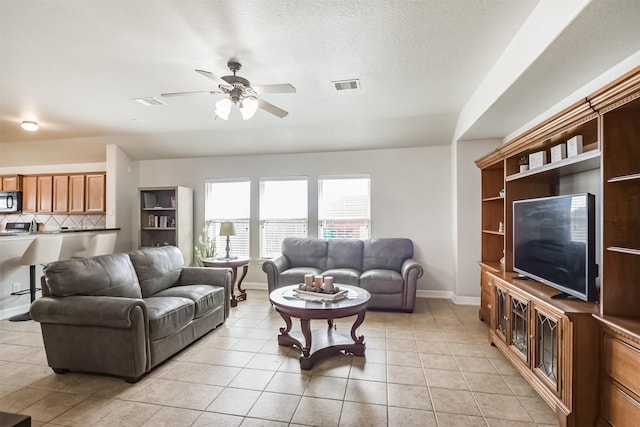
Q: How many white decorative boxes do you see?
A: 3